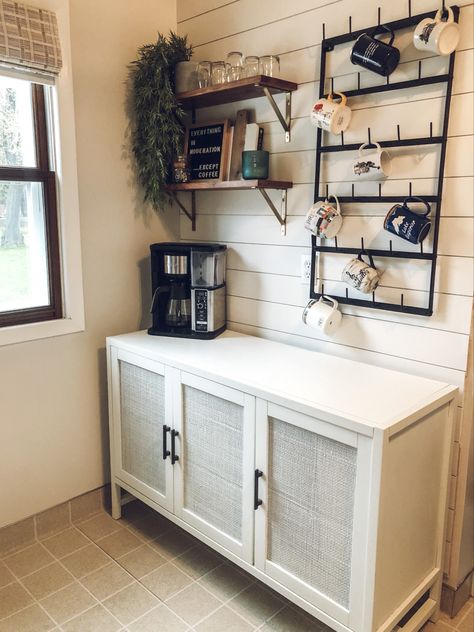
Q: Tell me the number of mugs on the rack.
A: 8